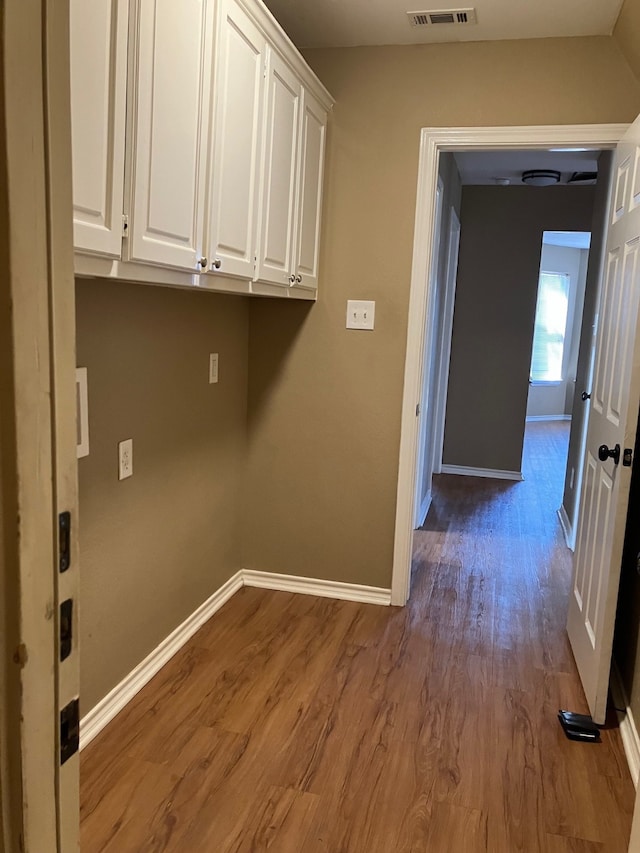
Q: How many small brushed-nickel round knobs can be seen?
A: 4